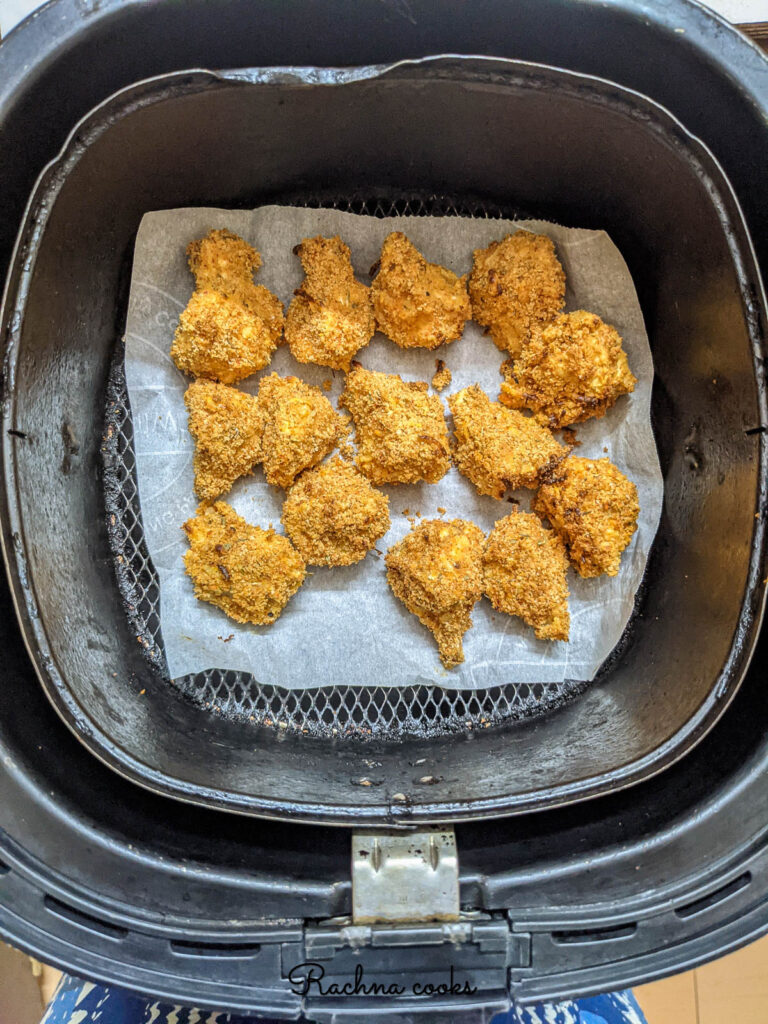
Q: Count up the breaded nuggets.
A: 14